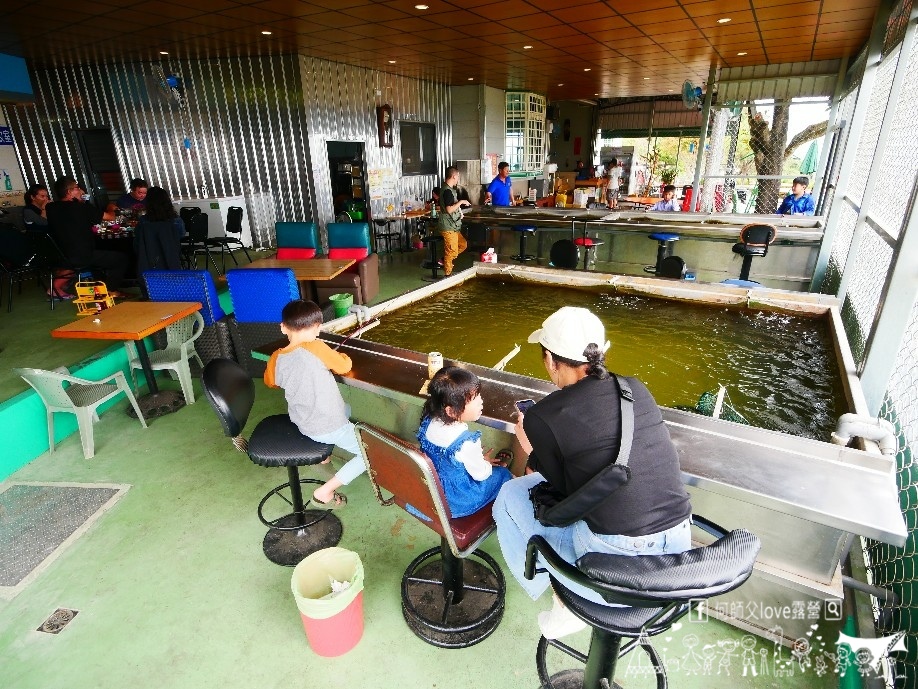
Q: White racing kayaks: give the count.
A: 0